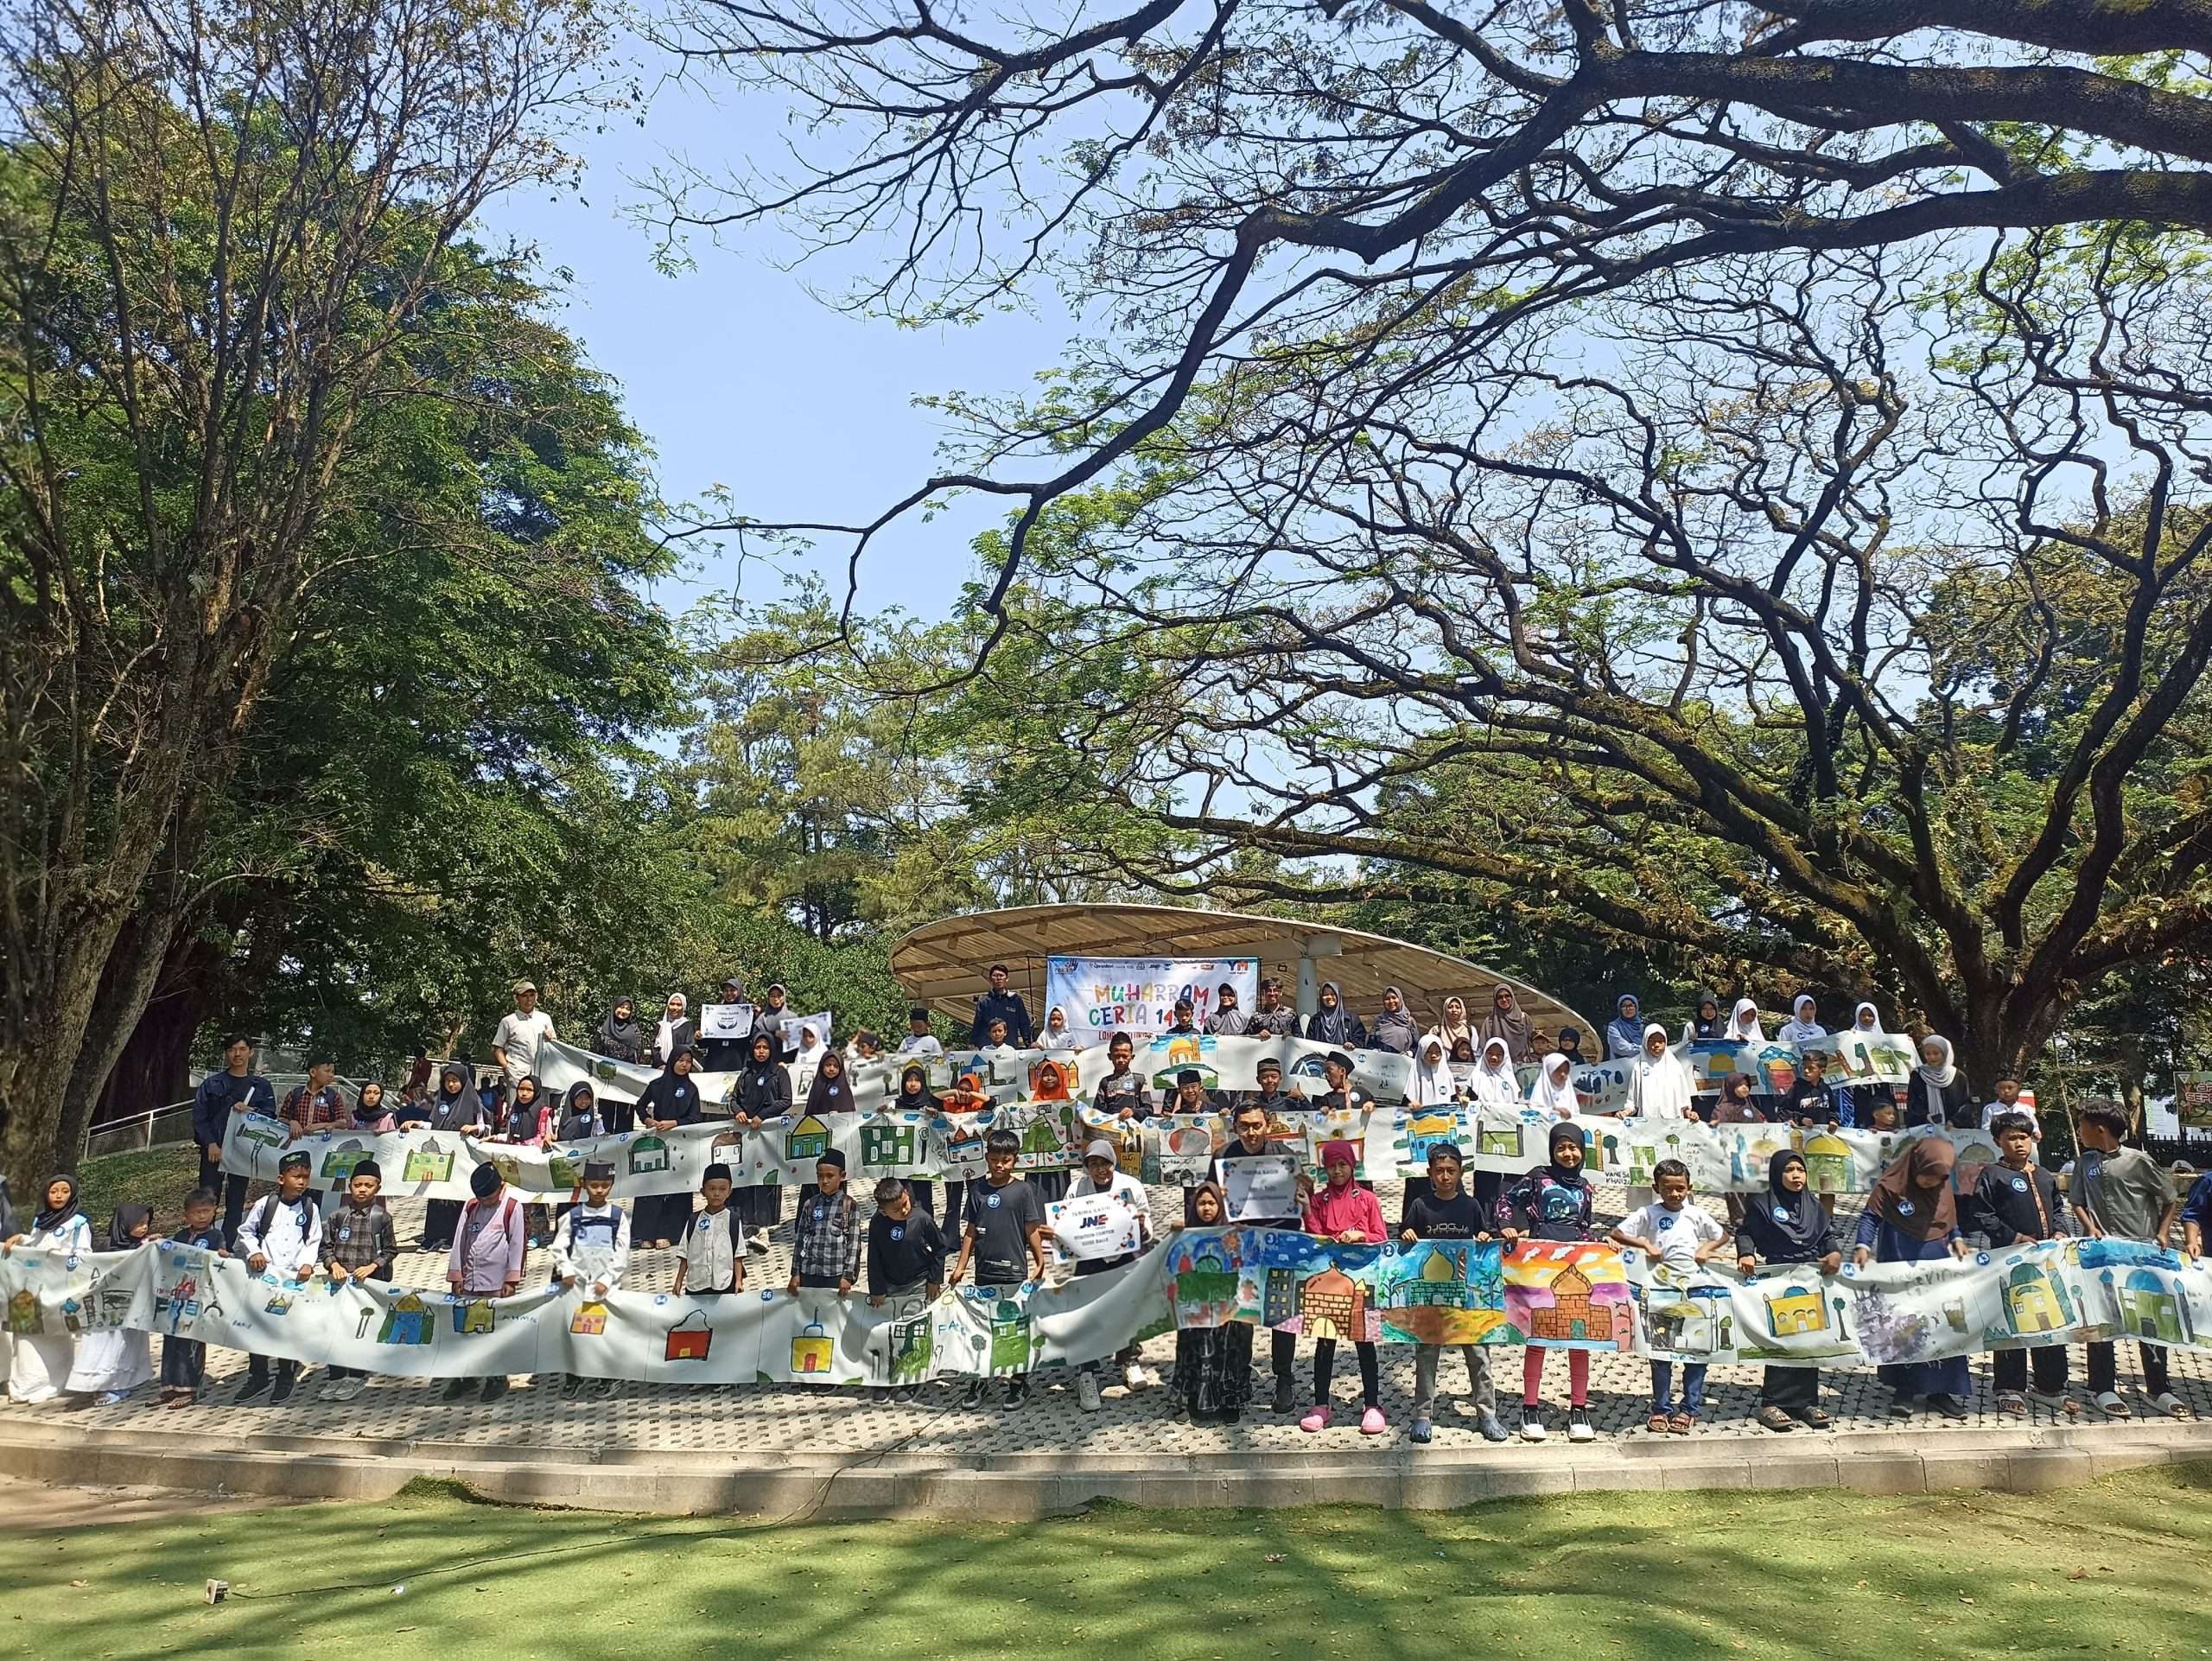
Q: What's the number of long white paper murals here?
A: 3